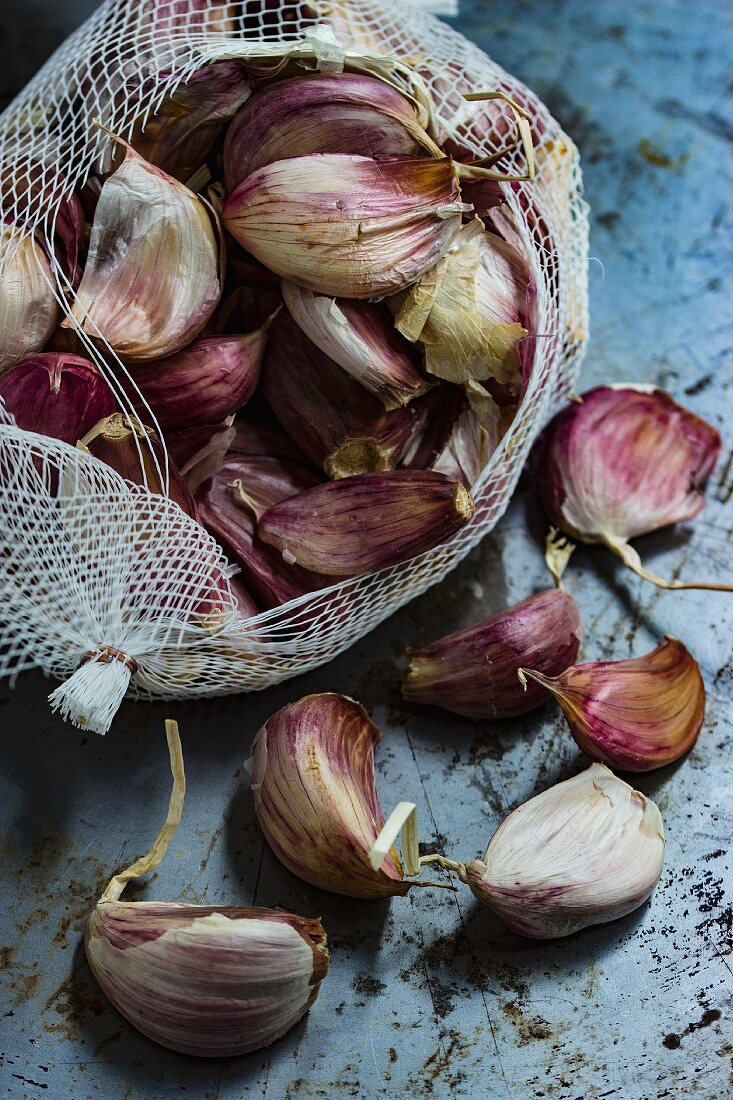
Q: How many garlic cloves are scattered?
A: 6